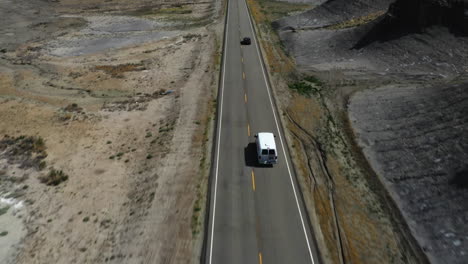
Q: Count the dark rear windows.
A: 2